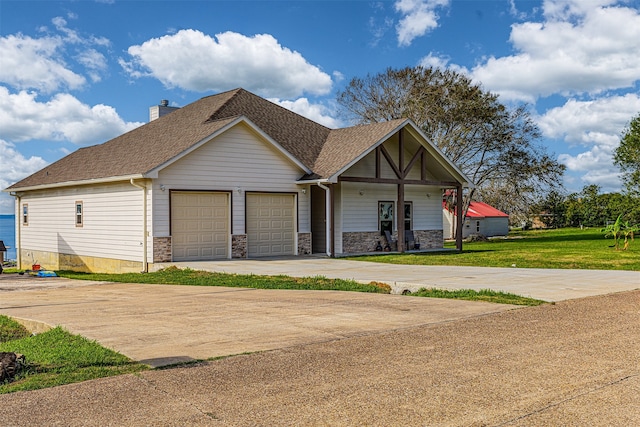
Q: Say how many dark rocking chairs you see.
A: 2